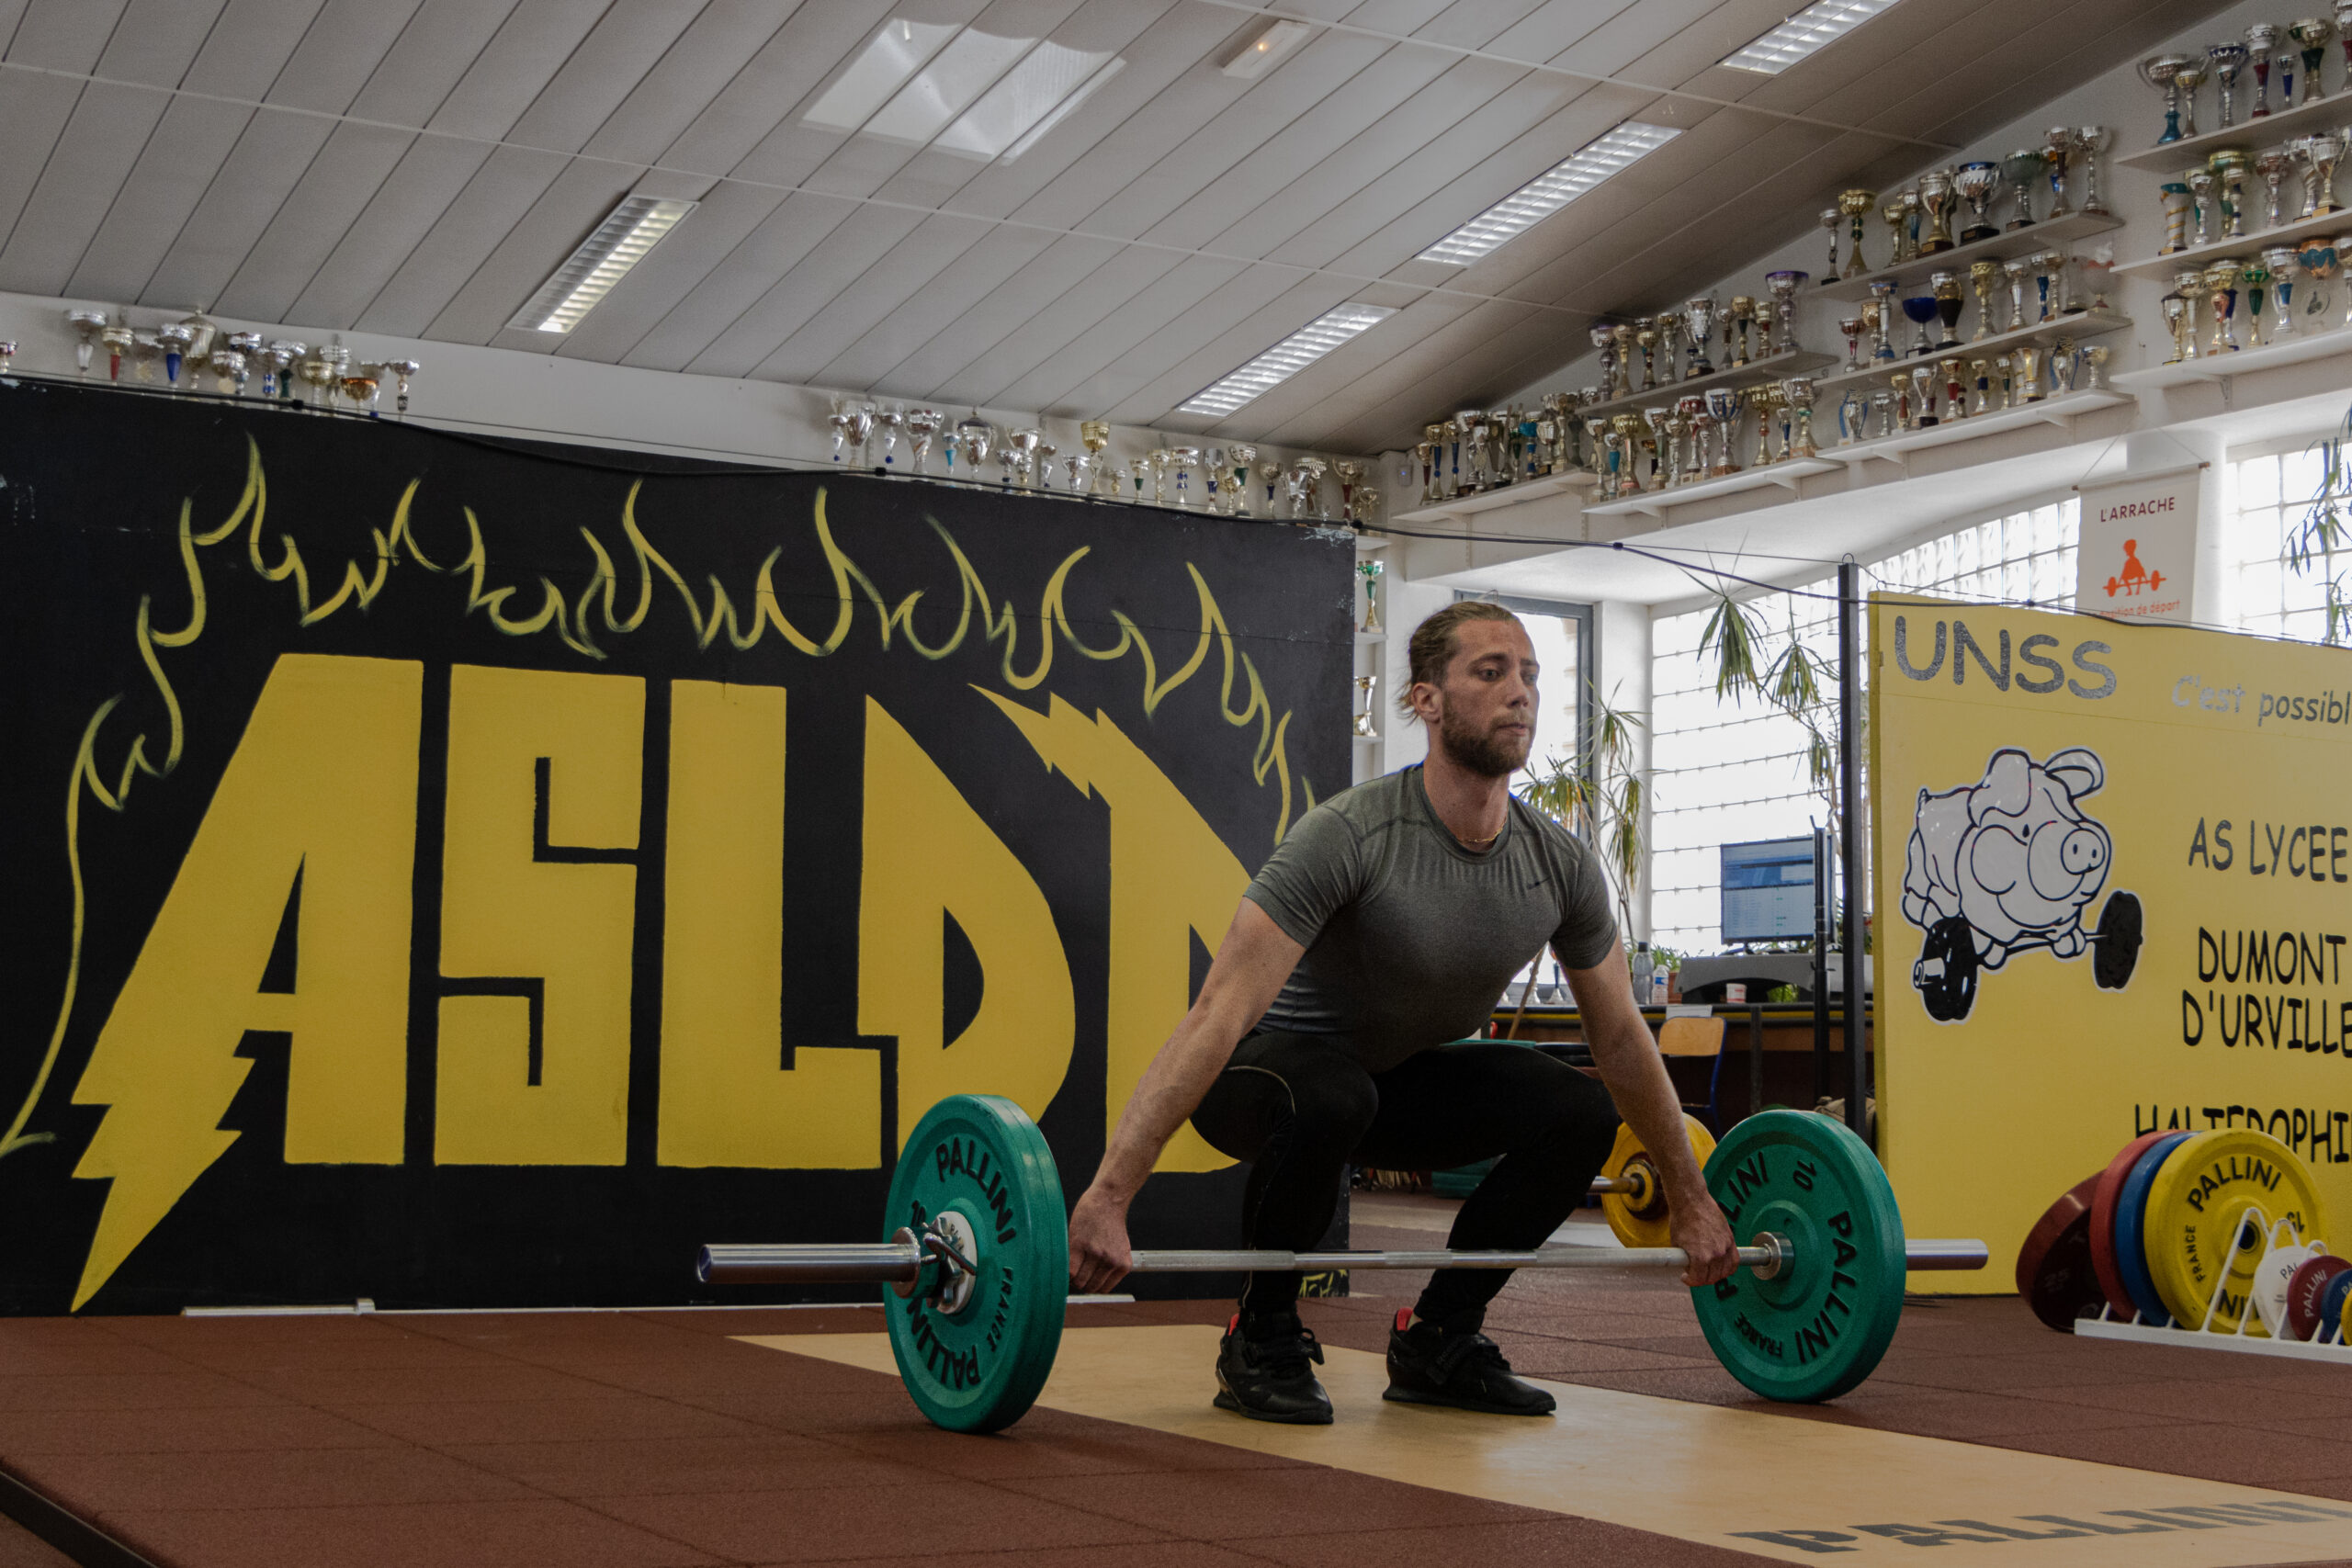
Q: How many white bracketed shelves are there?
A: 9